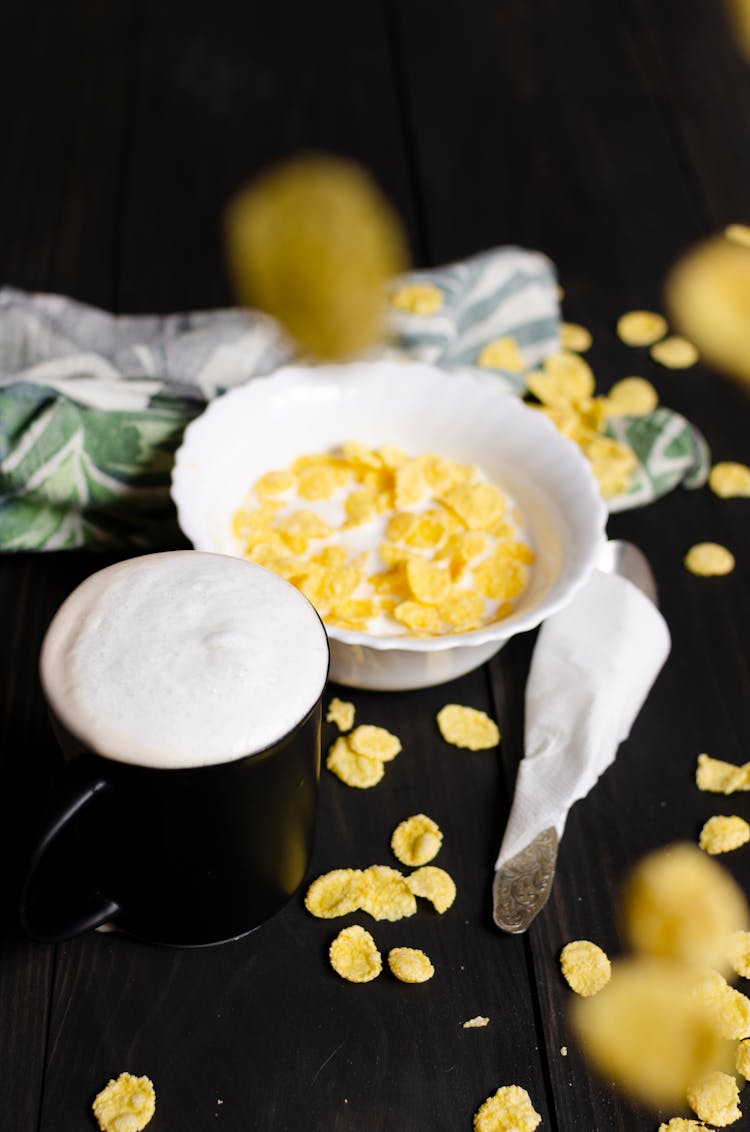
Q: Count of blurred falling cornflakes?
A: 5